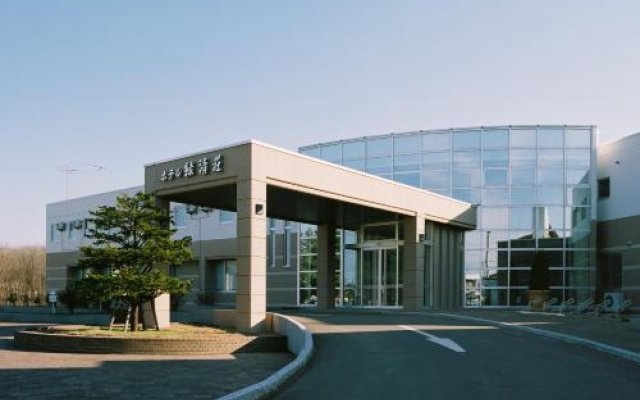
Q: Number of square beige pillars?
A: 4